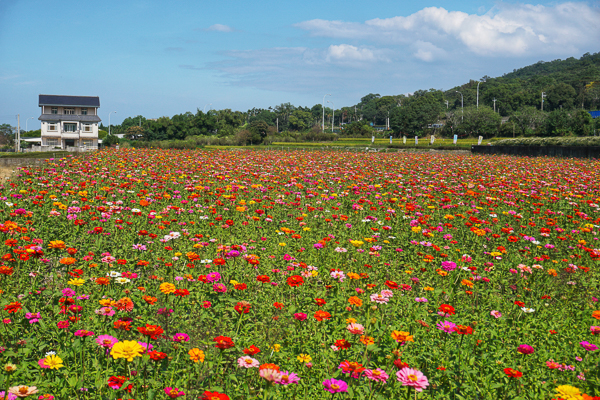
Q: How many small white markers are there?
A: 7